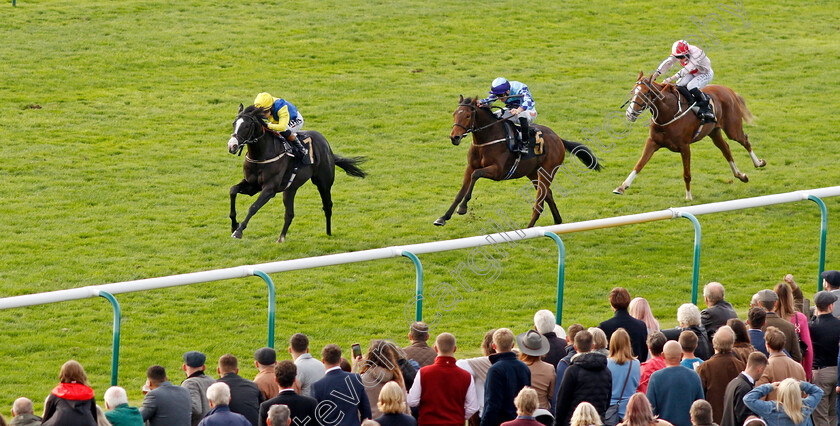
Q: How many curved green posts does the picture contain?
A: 6